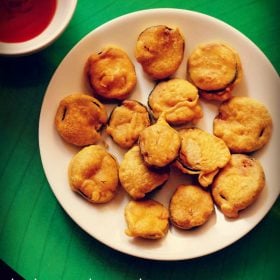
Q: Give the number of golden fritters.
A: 14